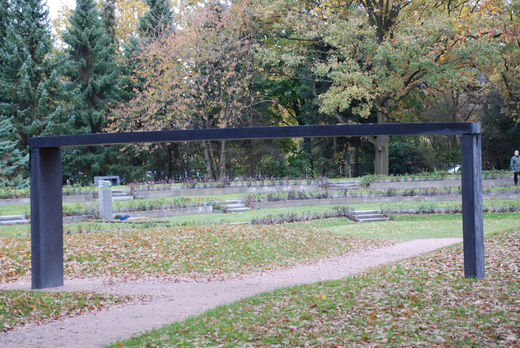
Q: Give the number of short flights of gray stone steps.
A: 5